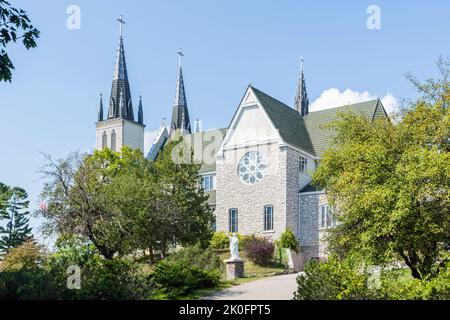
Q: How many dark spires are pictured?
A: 3